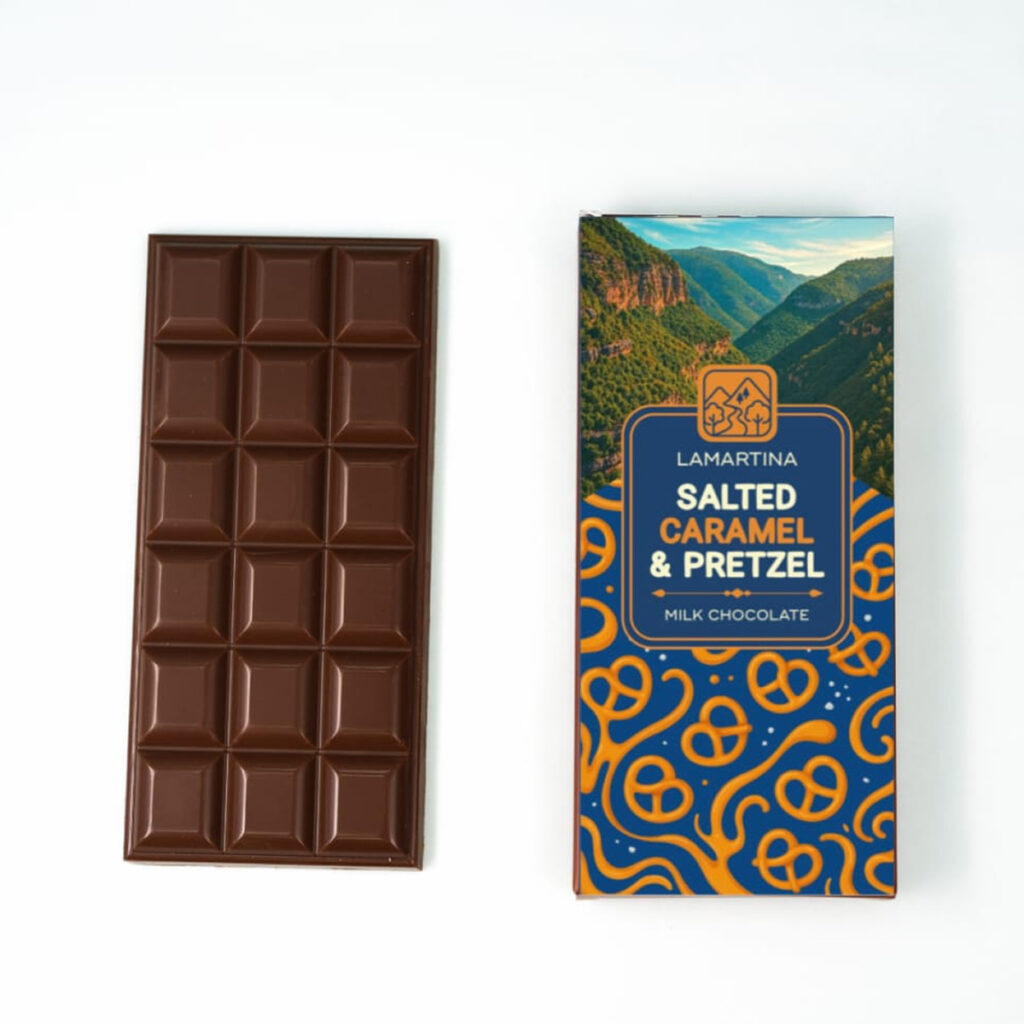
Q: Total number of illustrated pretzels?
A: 9